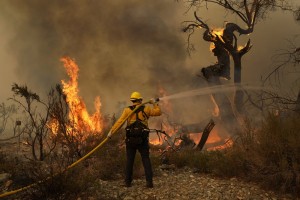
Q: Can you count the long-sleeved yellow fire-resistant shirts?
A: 1